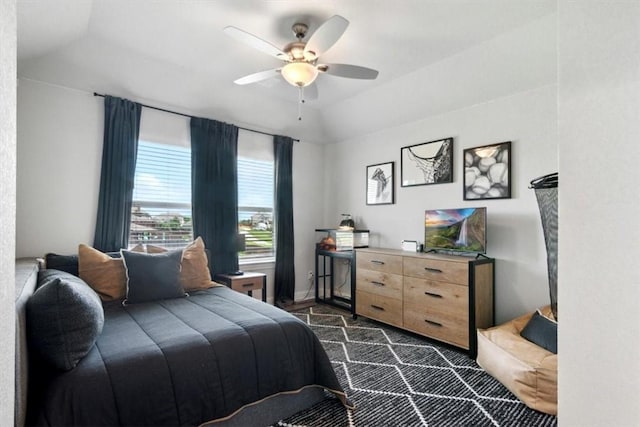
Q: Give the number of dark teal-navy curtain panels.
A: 3